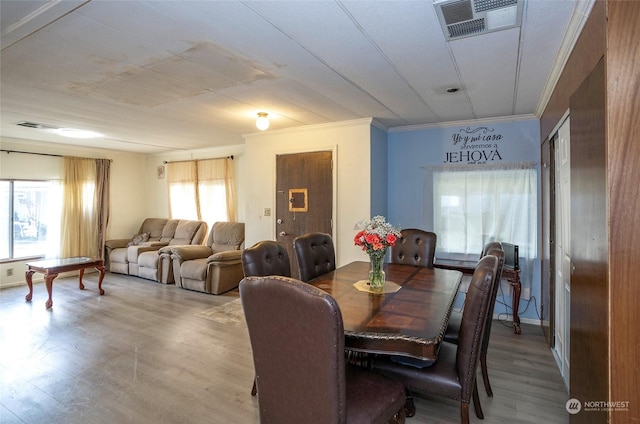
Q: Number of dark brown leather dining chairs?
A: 6